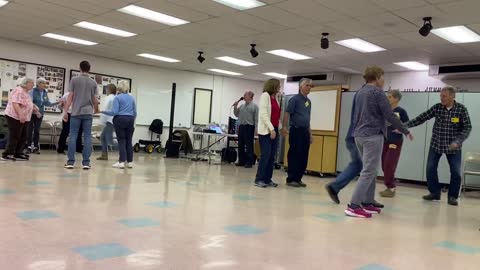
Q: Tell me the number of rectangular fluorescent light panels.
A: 13